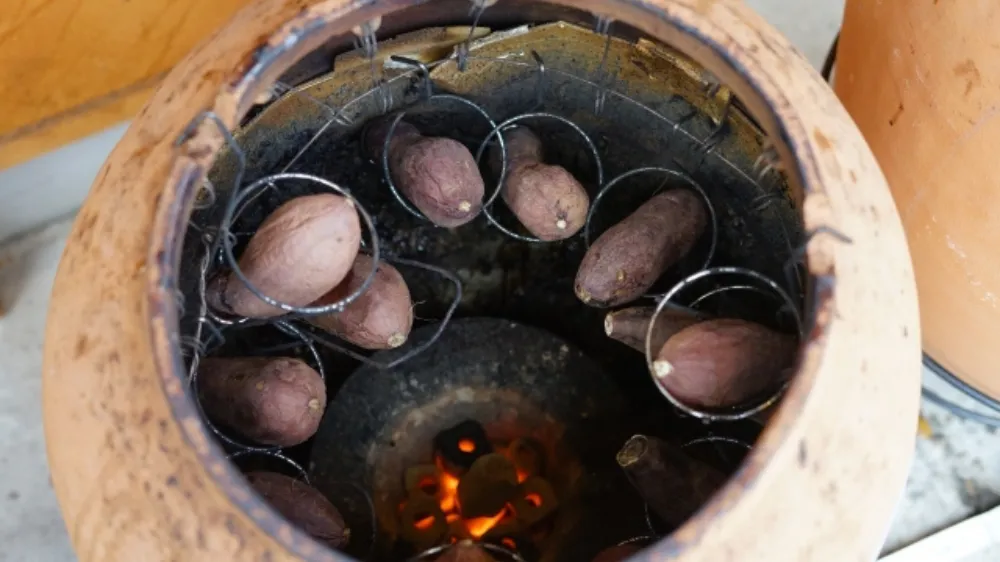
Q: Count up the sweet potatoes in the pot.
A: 12